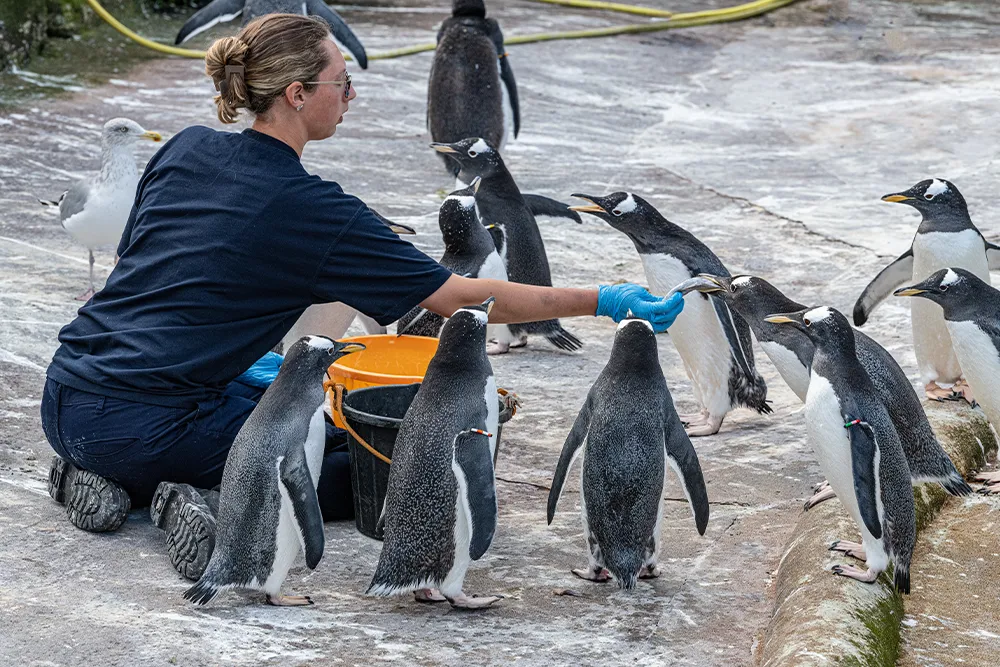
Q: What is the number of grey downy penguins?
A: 0